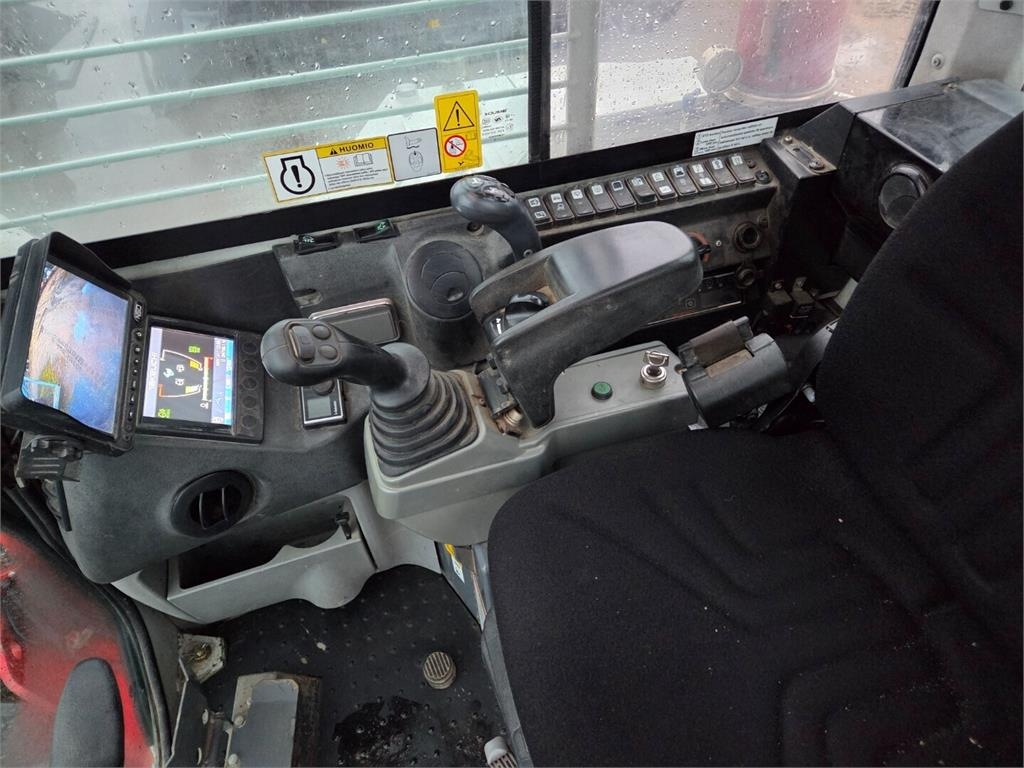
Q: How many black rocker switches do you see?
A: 13